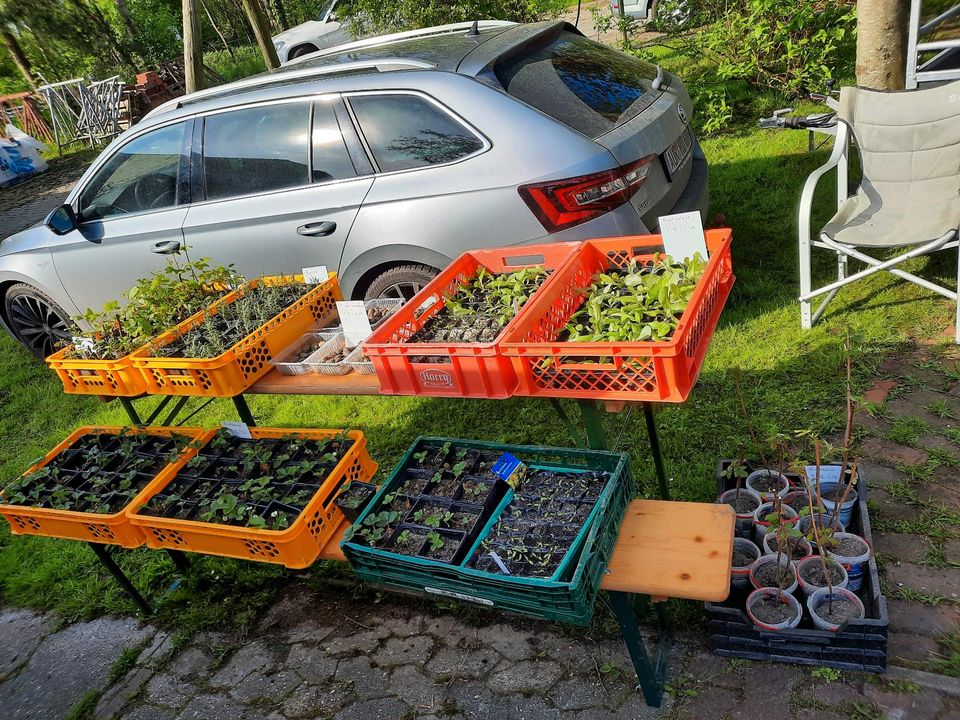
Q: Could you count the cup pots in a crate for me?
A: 13